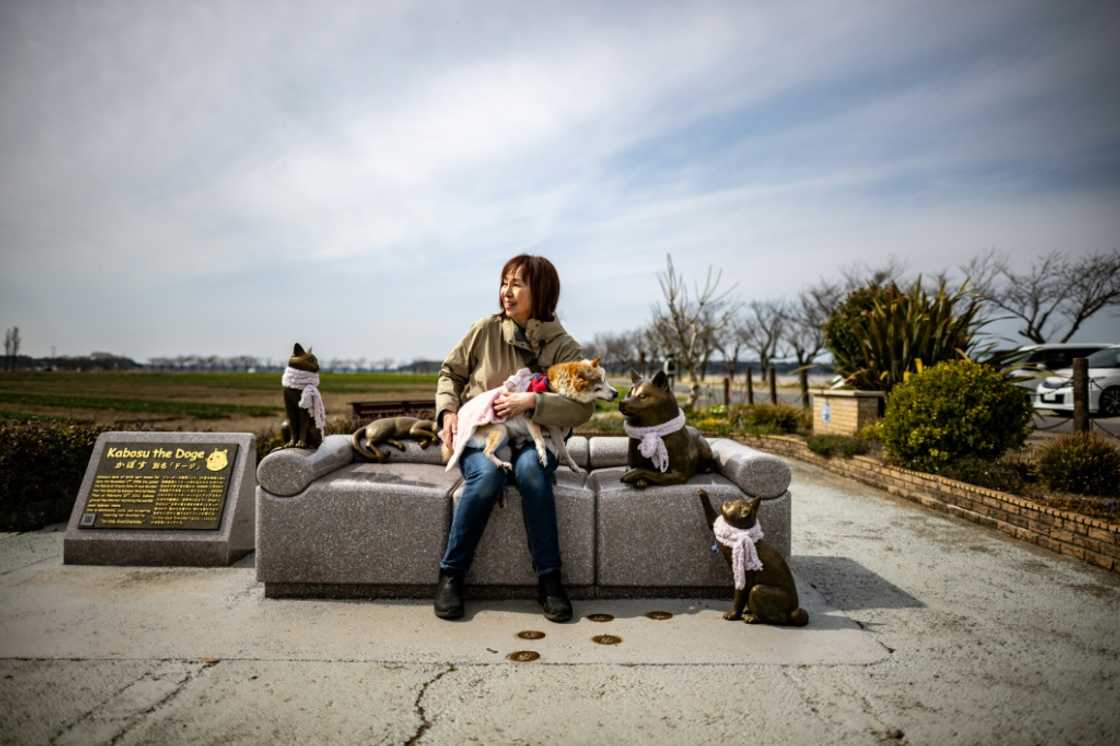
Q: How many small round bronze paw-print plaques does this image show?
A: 5